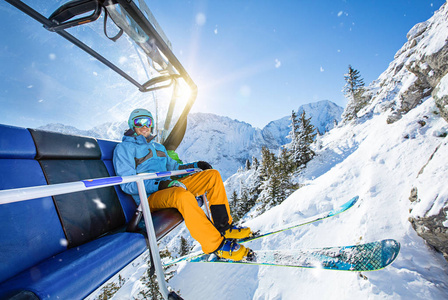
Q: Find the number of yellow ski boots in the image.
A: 2